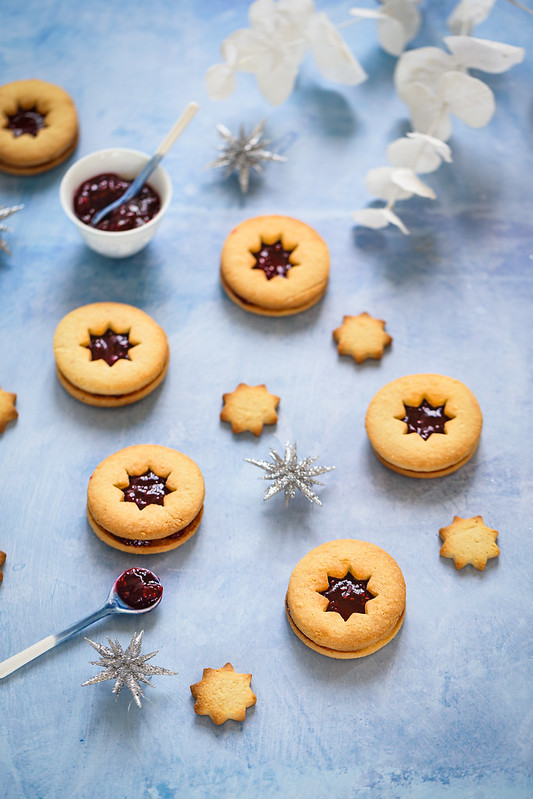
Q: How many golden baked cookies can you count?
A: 12